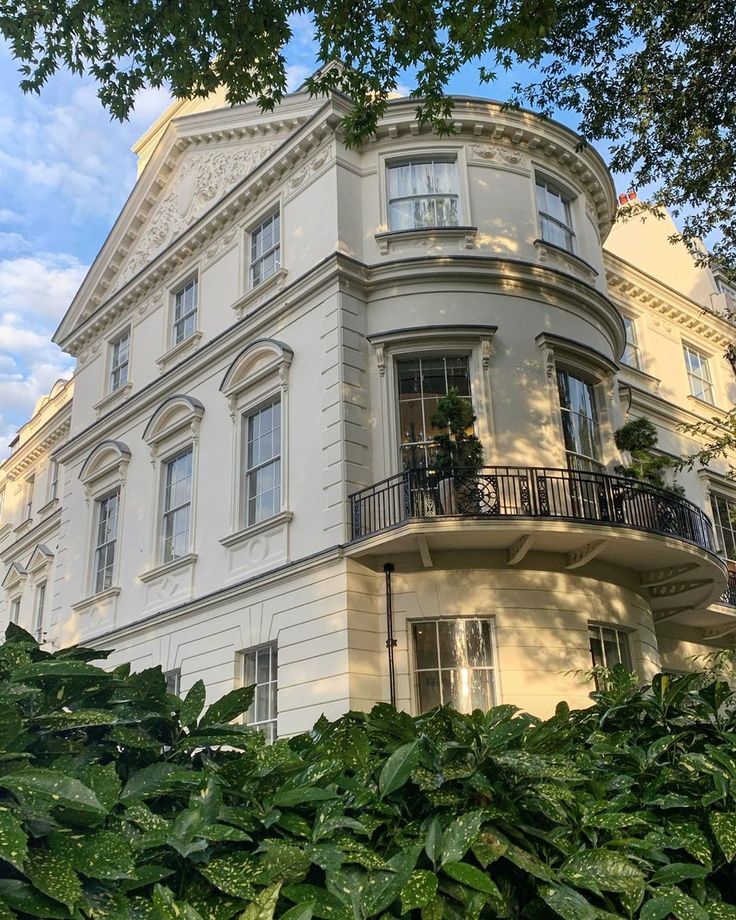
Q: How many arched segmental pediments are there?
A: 3